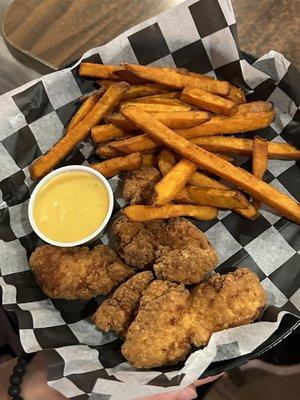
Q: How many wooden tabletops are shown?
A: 1